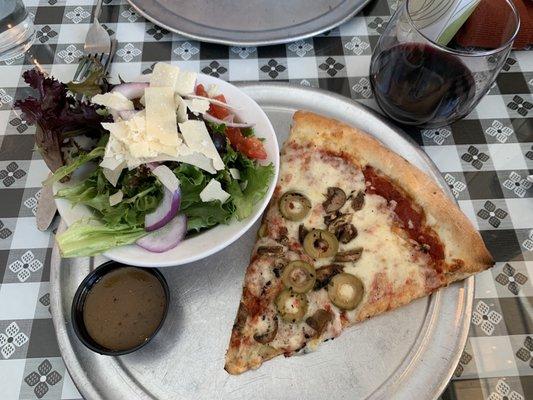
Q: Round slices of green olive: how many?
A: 5